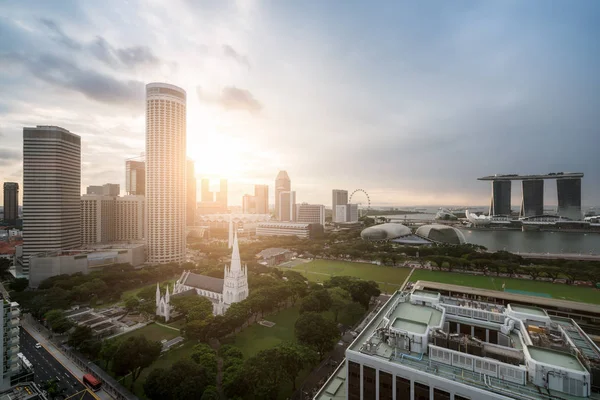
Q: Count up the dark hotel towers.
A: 3